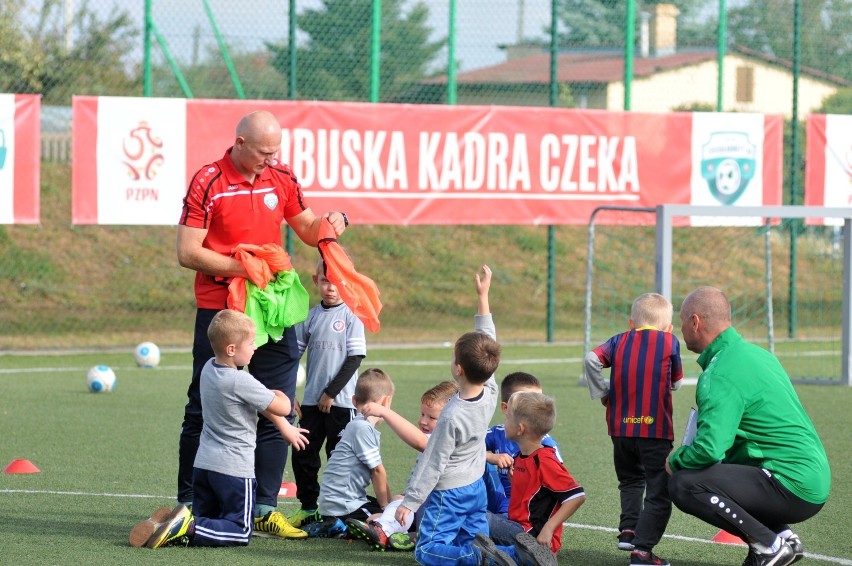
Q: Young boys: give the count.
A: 8